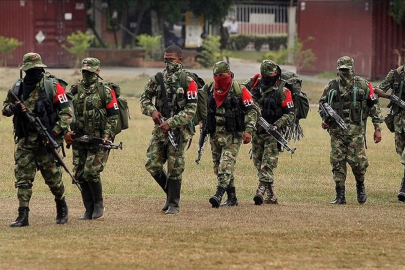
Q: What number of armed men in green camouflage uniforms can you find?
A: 7